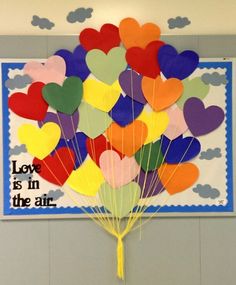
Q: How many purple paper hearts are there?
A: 4